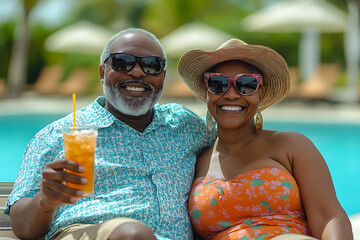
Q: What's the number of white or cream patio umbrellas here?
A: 3